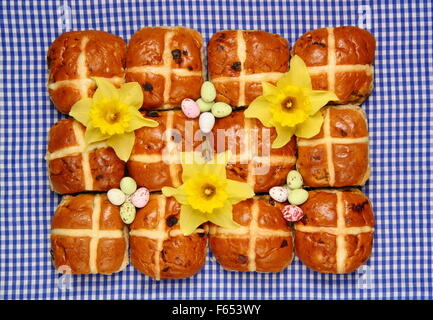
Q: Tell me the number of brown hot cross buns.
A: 12